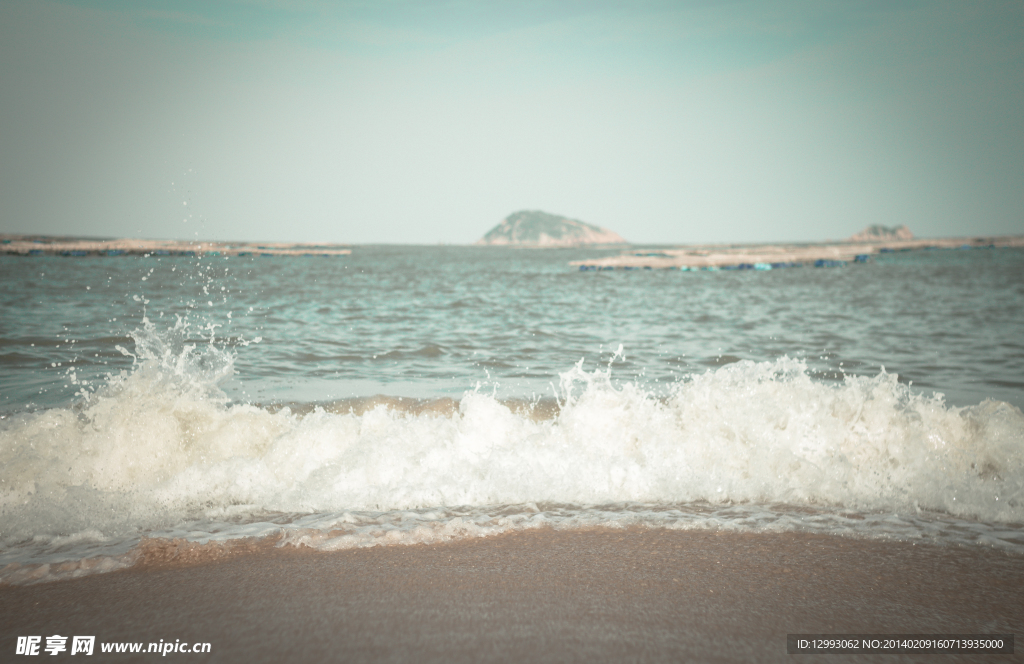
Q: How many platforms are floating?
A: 2